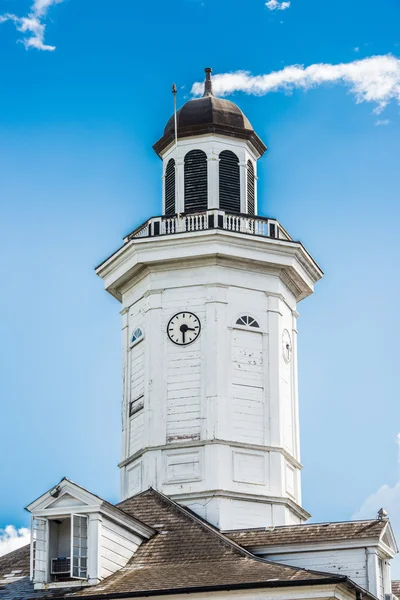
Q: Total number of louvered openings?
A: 4